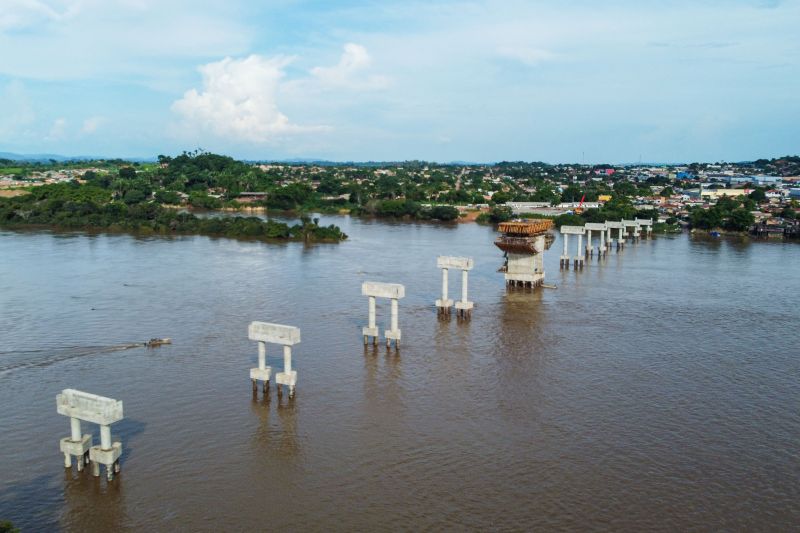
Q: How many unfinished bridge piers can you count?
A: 10